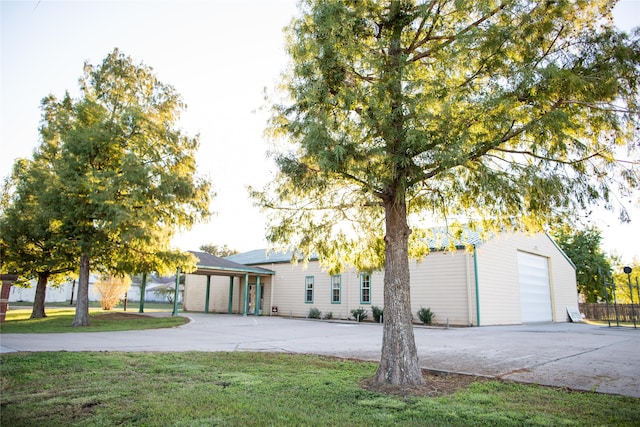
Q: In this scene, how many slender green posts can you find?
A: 6